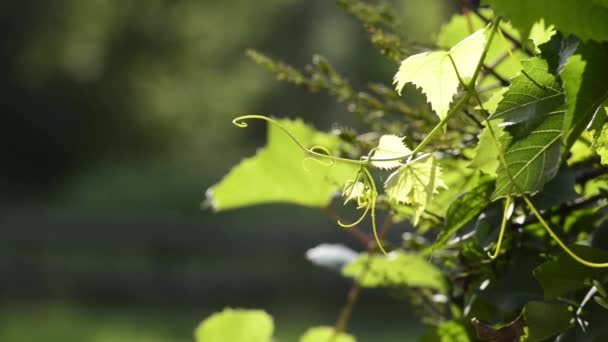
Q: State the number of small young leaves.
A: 3